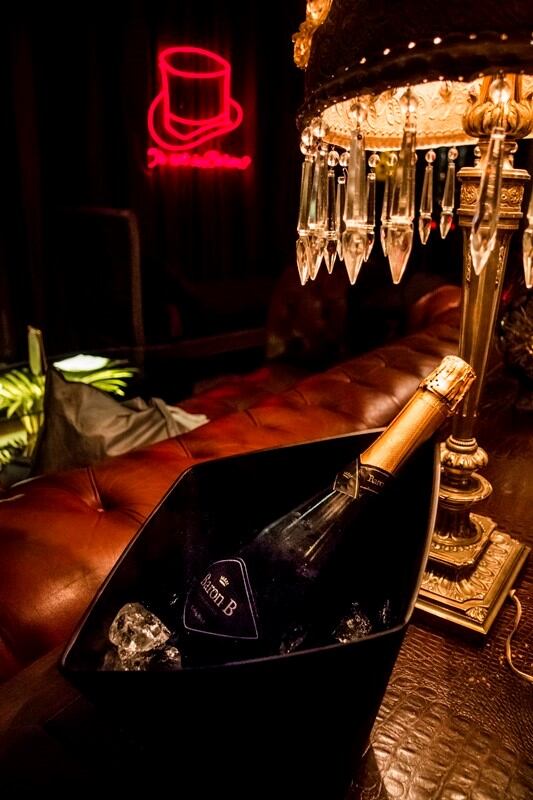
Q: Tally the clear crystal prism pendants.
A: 12